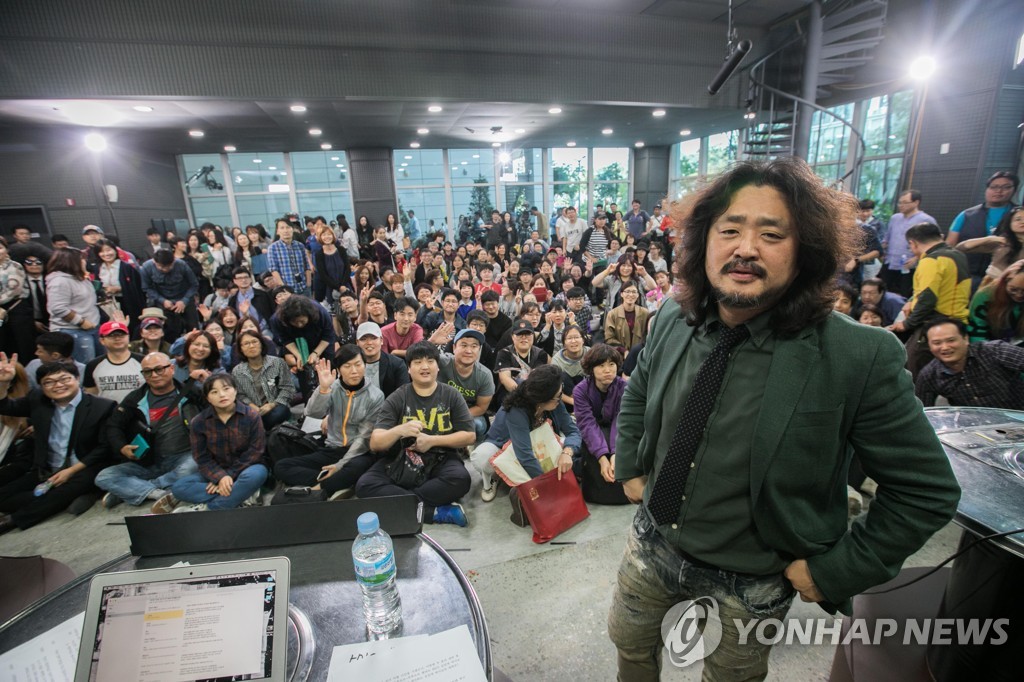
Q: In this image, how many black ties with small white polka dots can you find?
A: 1